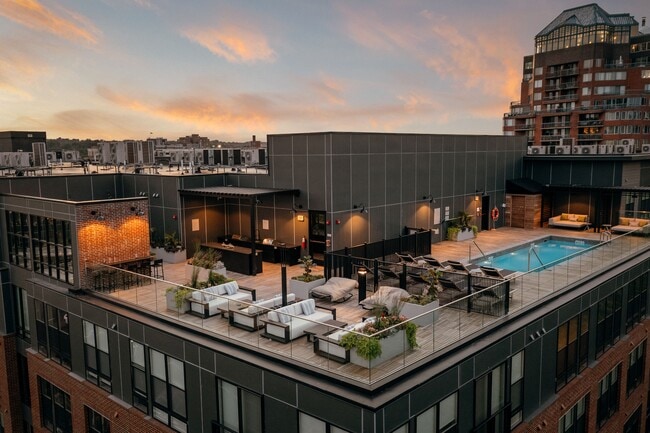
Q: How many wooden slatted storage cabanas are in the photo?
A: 1